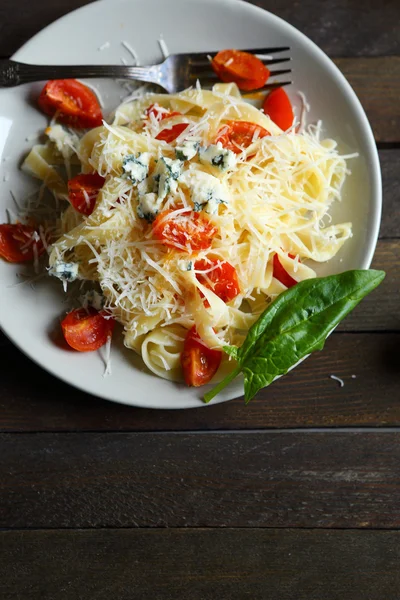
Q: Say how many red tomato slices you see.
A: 12